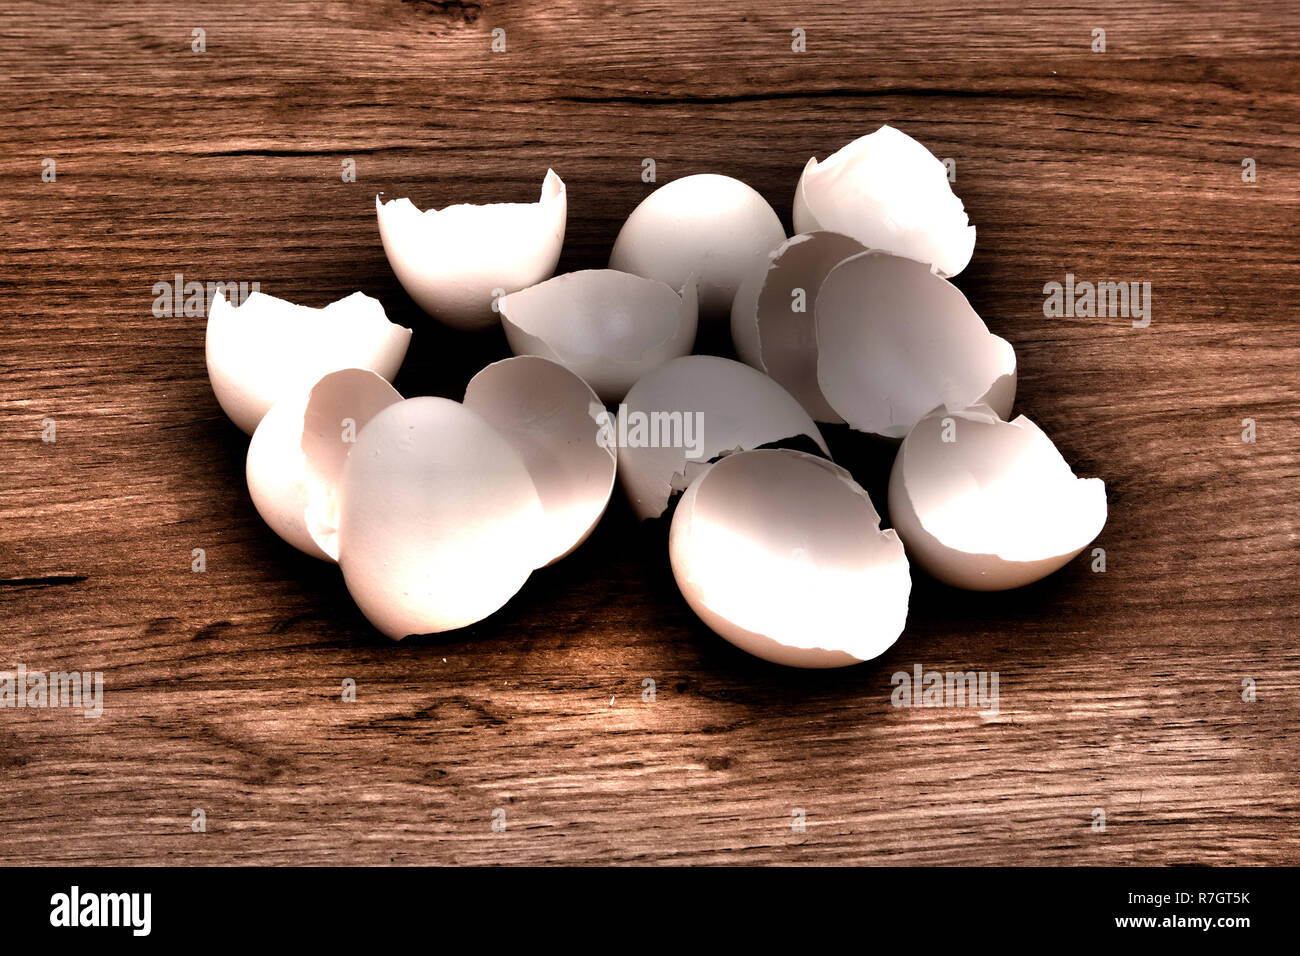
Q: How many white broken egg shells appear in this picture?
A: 13